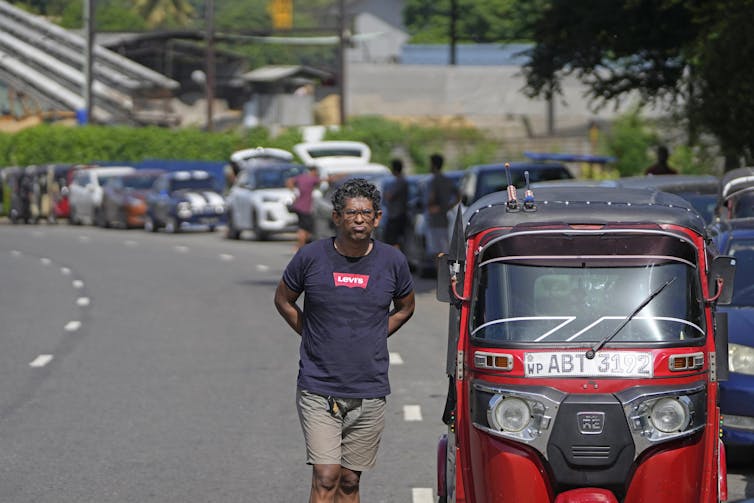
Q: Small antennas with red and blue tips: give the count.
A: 2